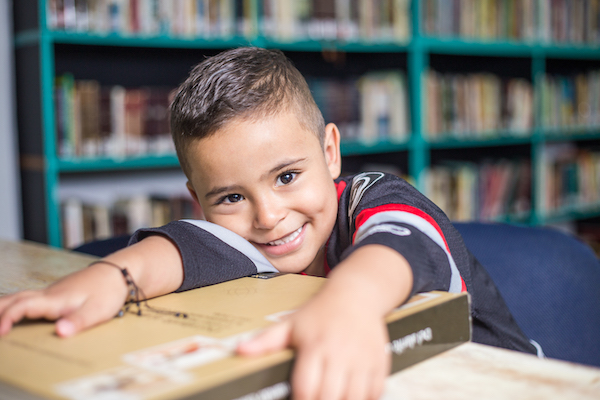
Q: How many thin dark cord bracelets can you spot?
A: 1